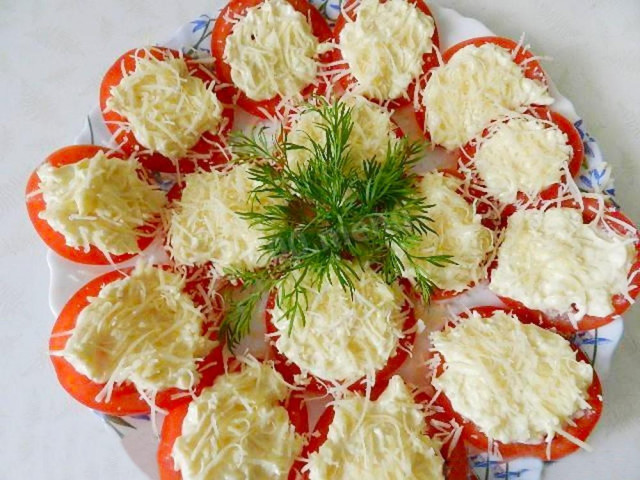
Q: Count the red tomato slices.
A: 15